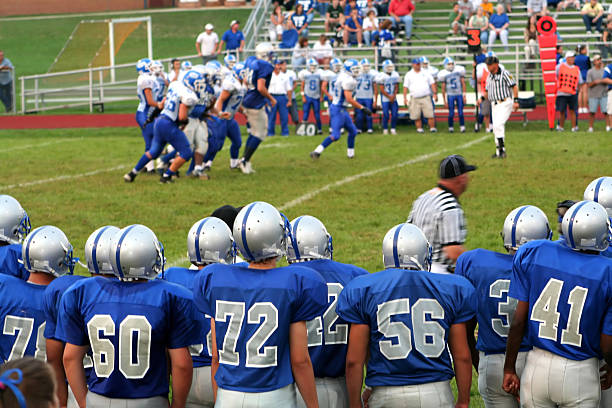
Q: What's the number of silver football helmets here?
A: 11